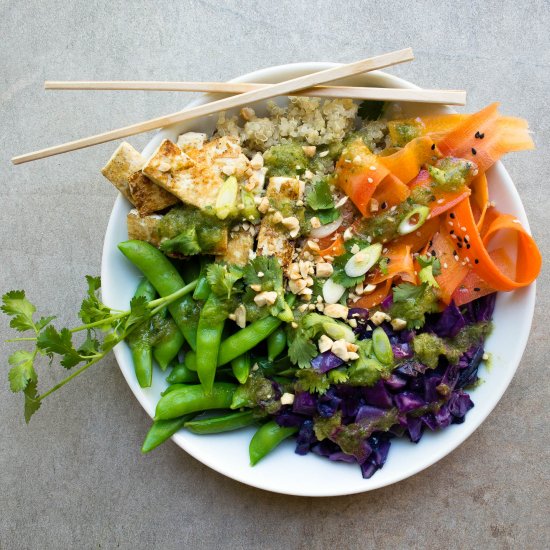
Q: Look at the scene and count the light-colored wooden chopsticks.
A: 2